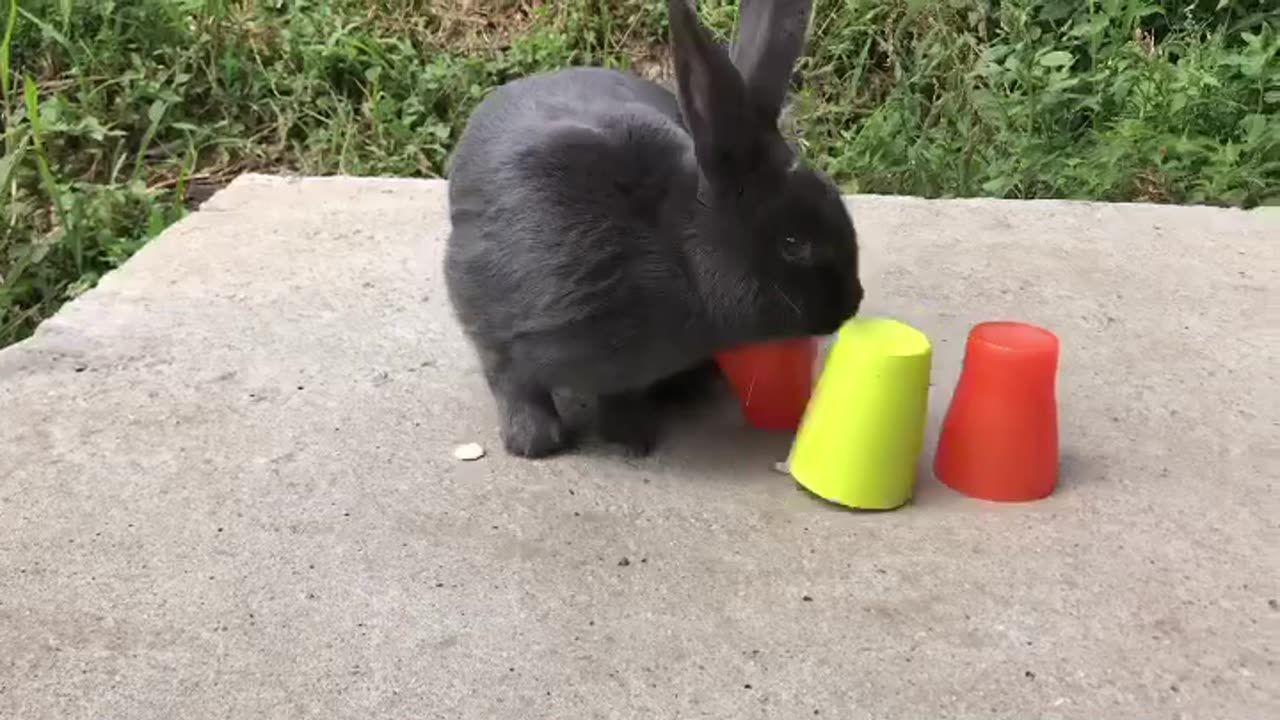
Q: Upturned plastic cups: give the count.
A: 2